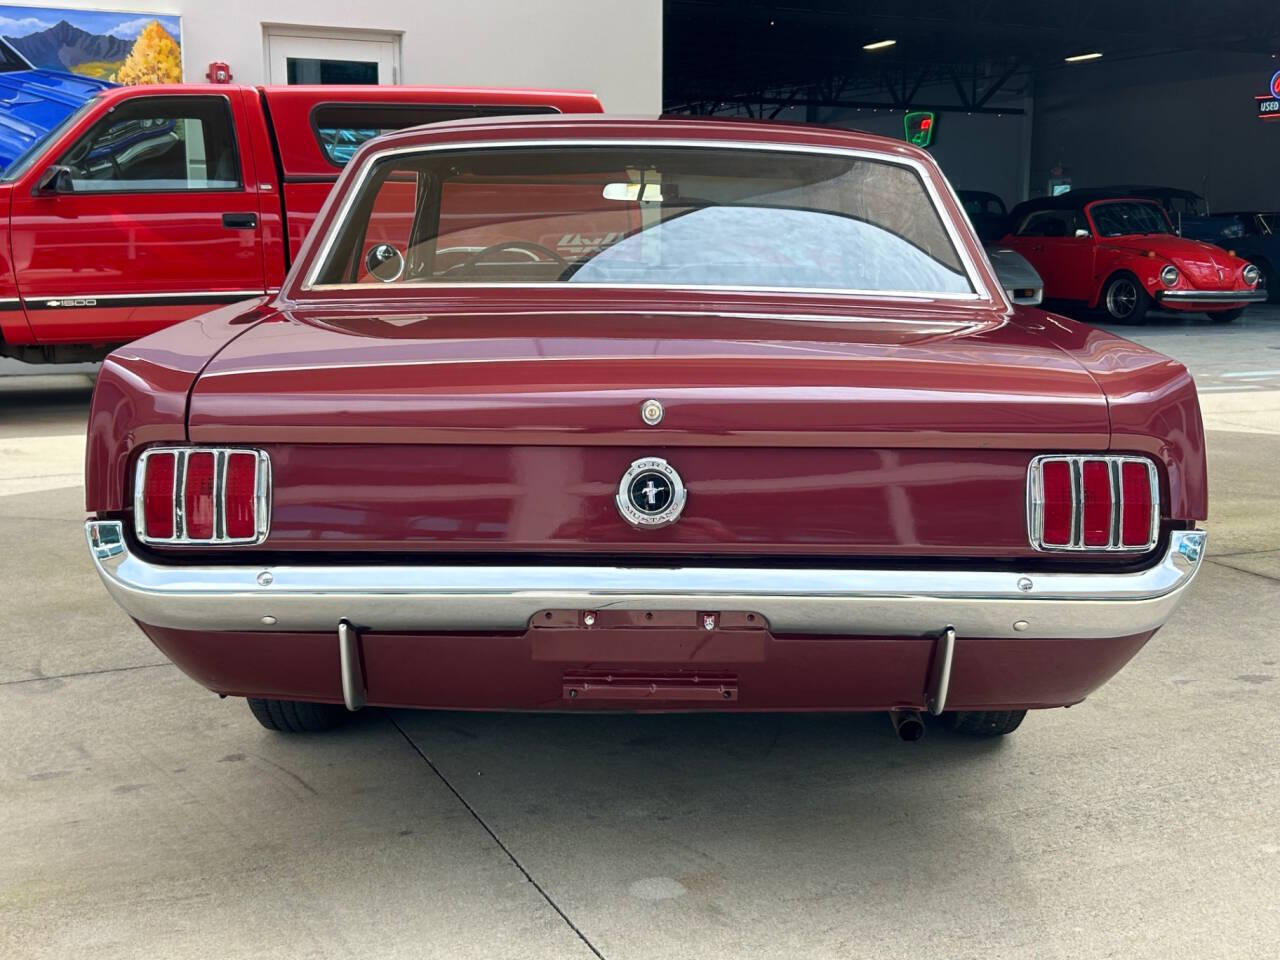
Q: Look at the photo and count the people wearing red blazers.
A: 0